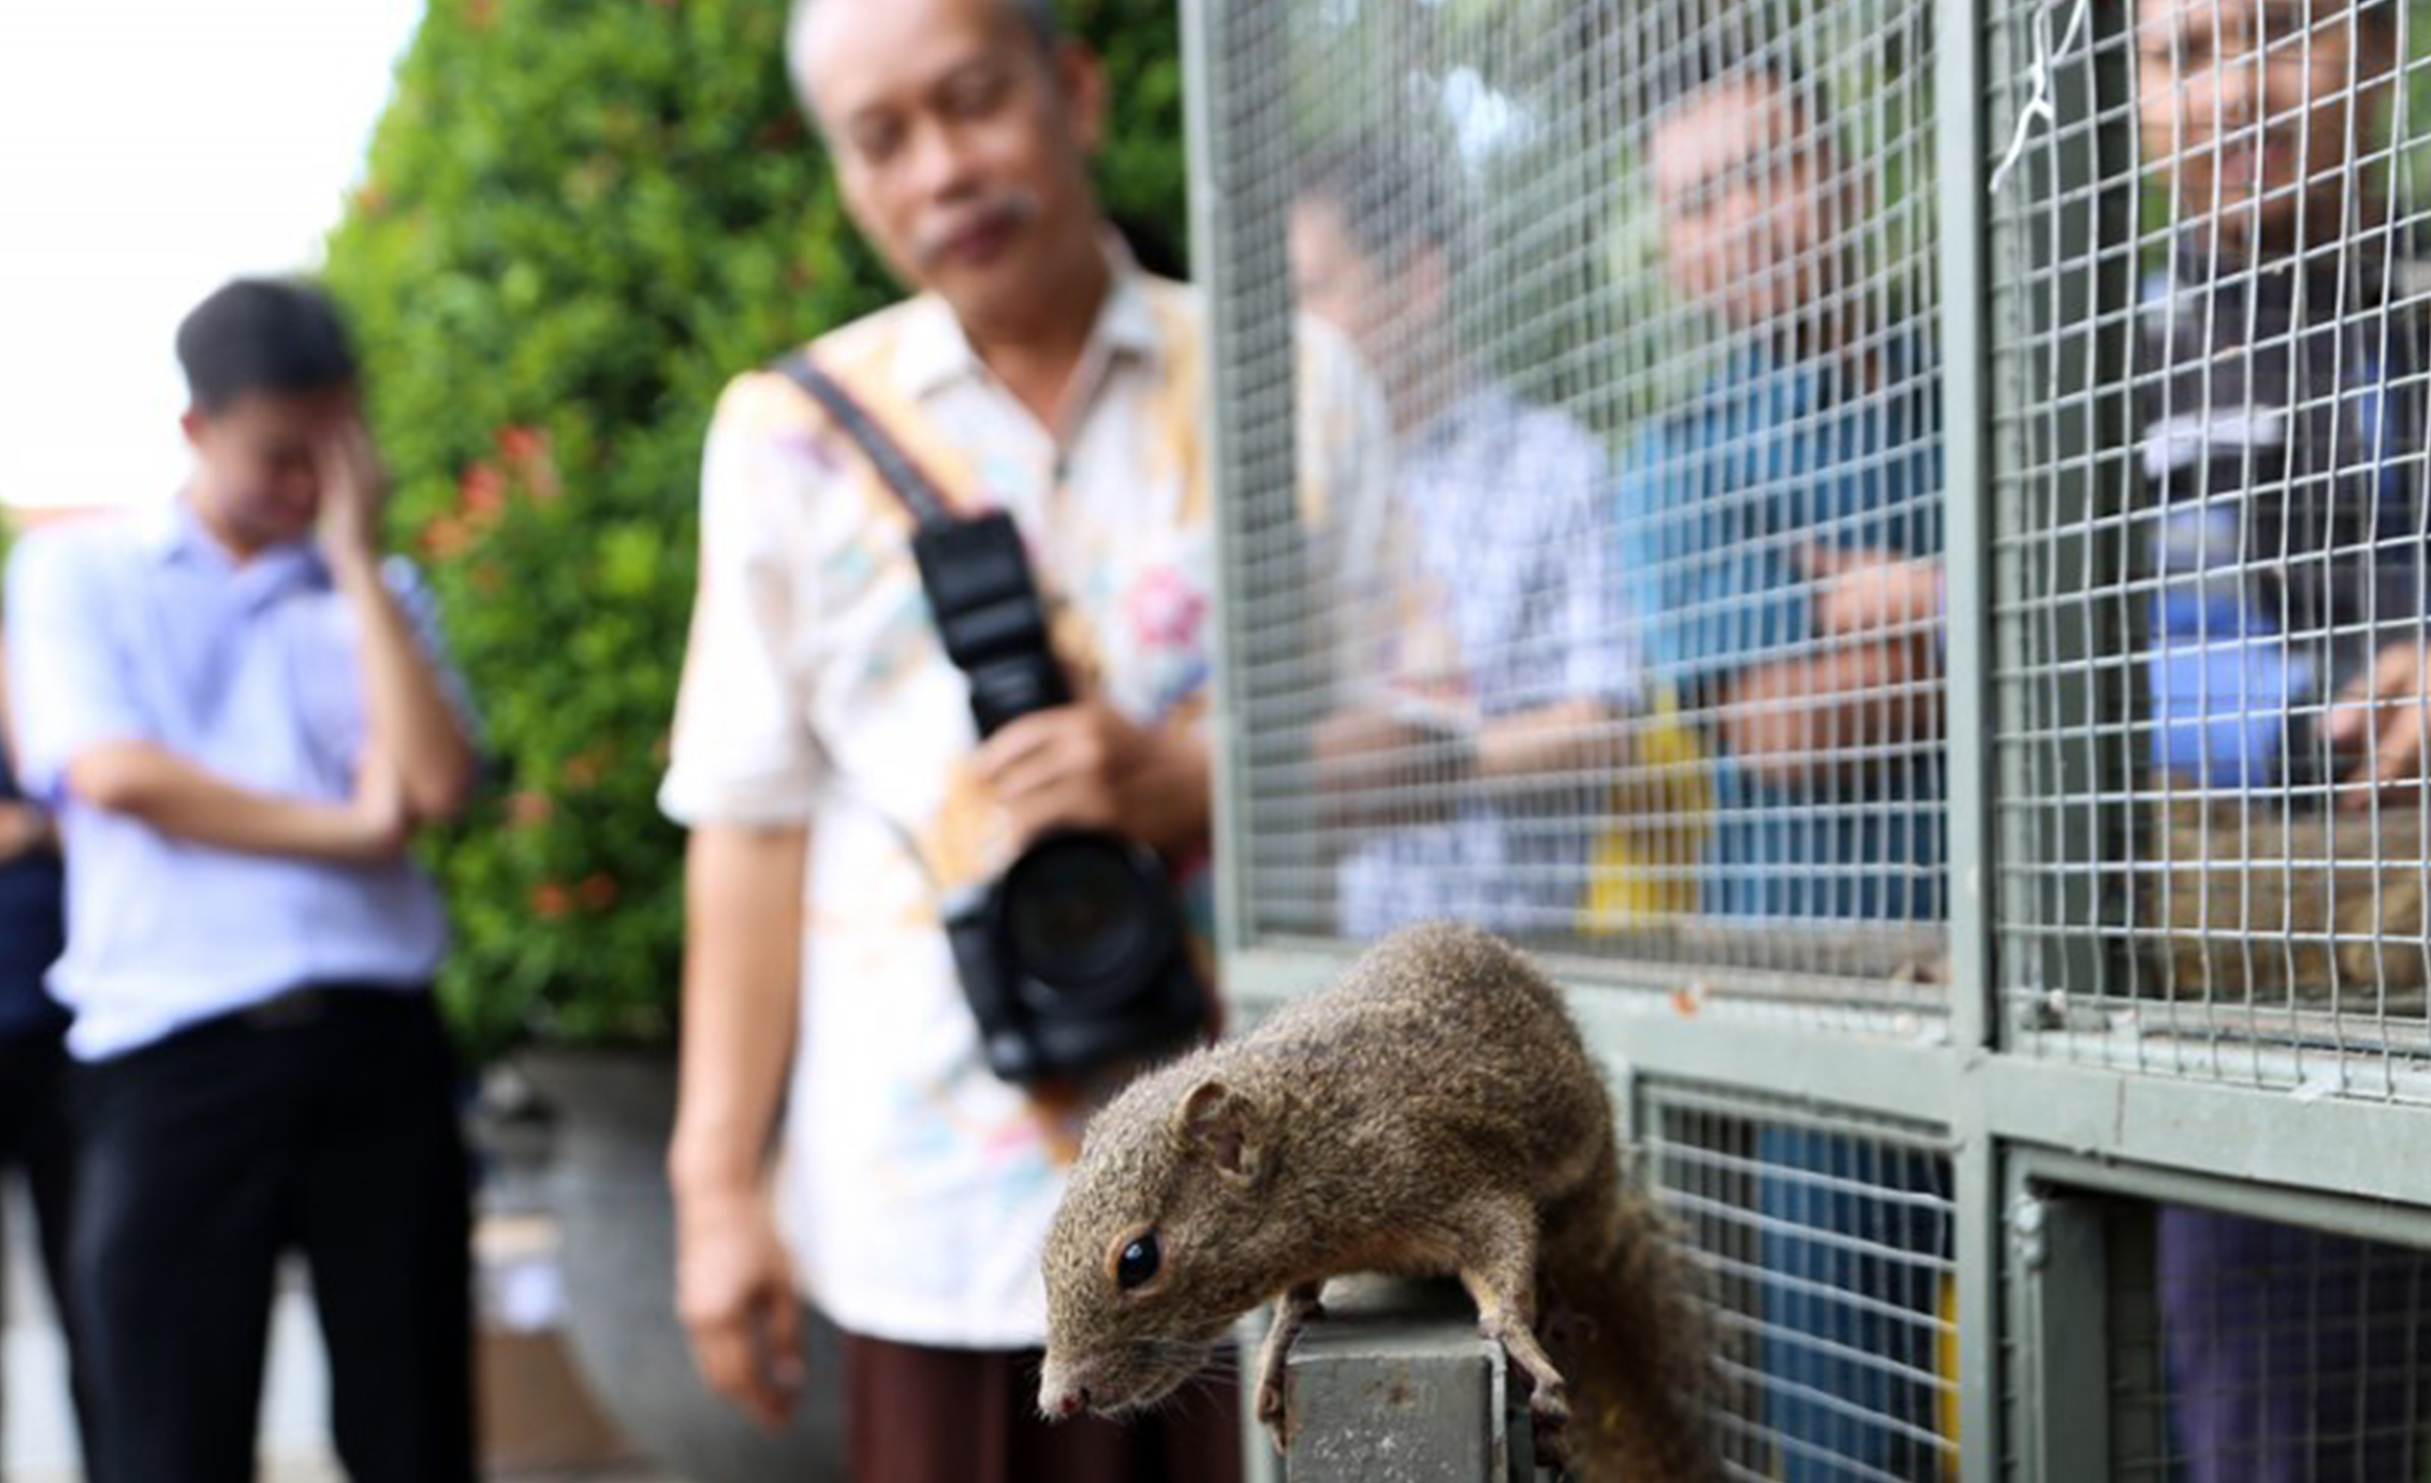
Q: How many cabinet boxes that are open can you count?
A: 1